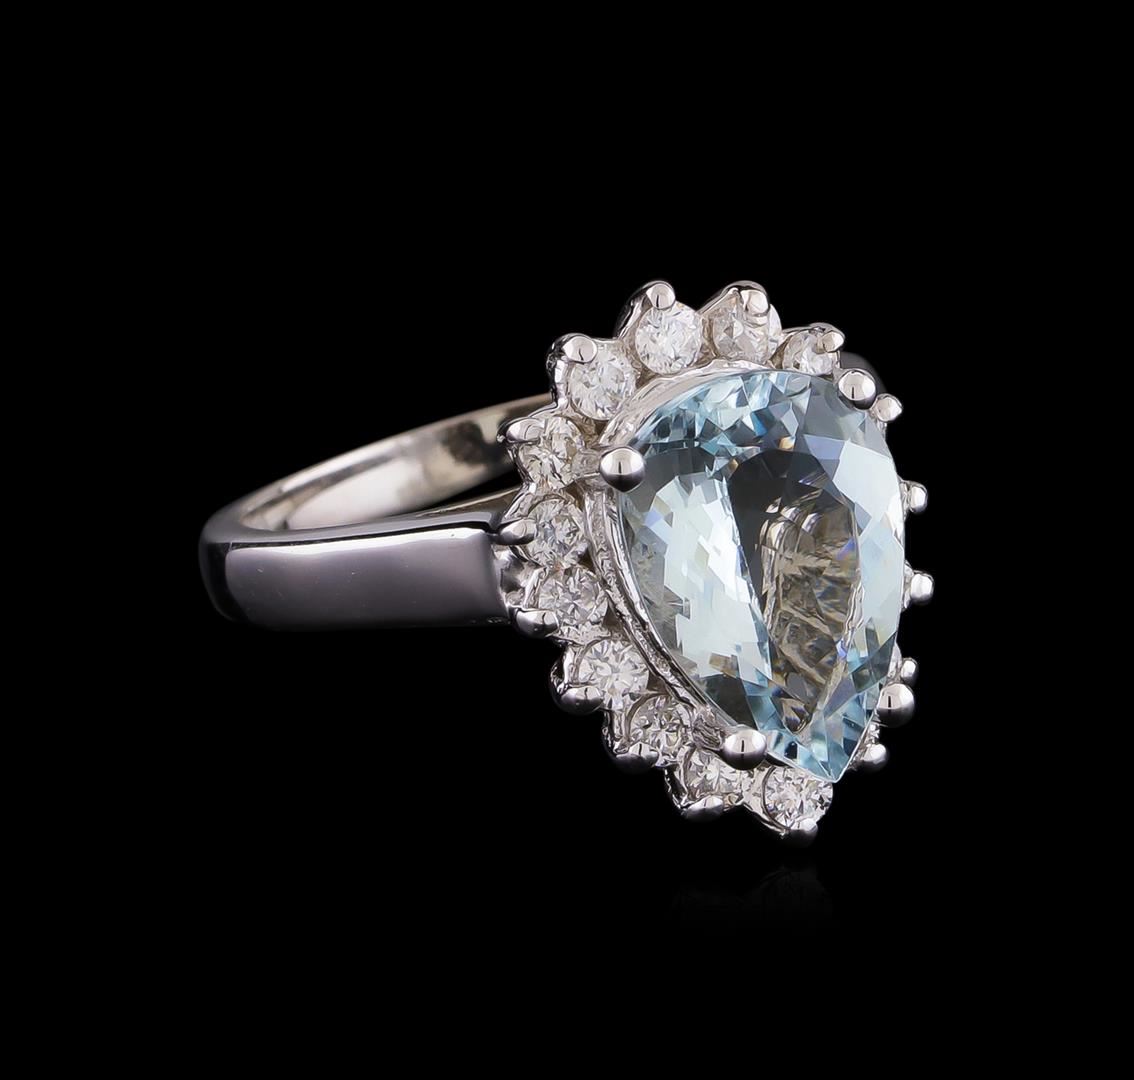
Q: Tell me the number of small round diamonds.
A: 11